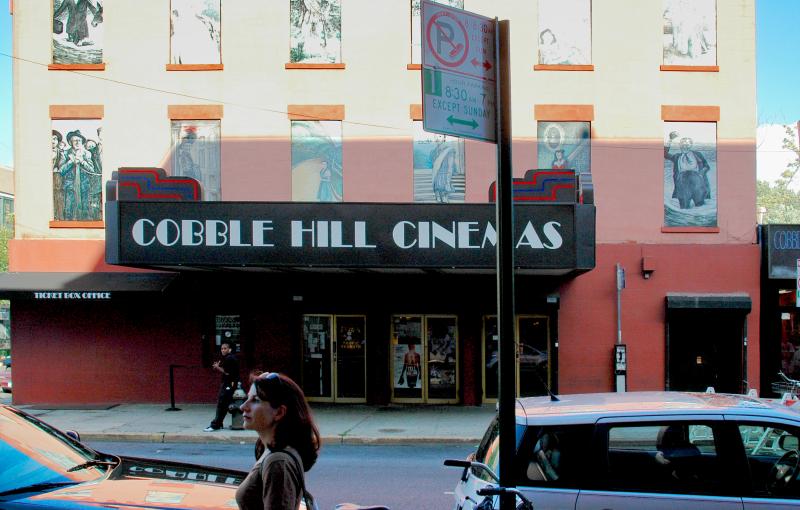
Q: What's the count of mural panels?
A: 12